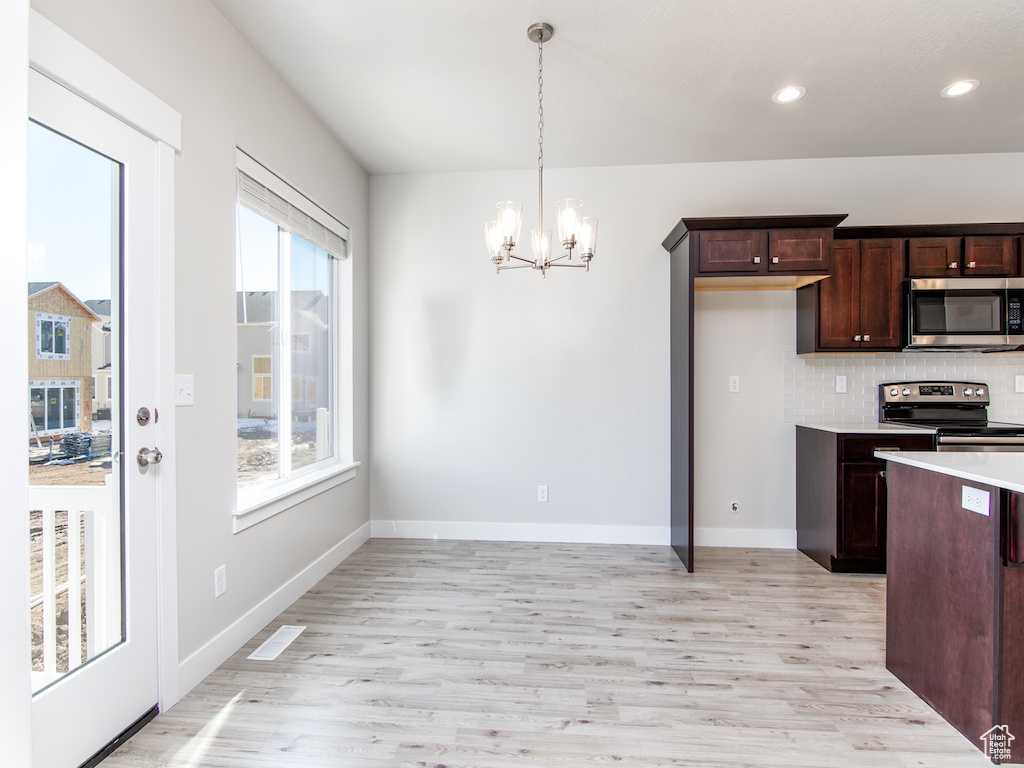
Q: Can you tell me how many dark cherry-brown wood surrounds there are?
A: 1